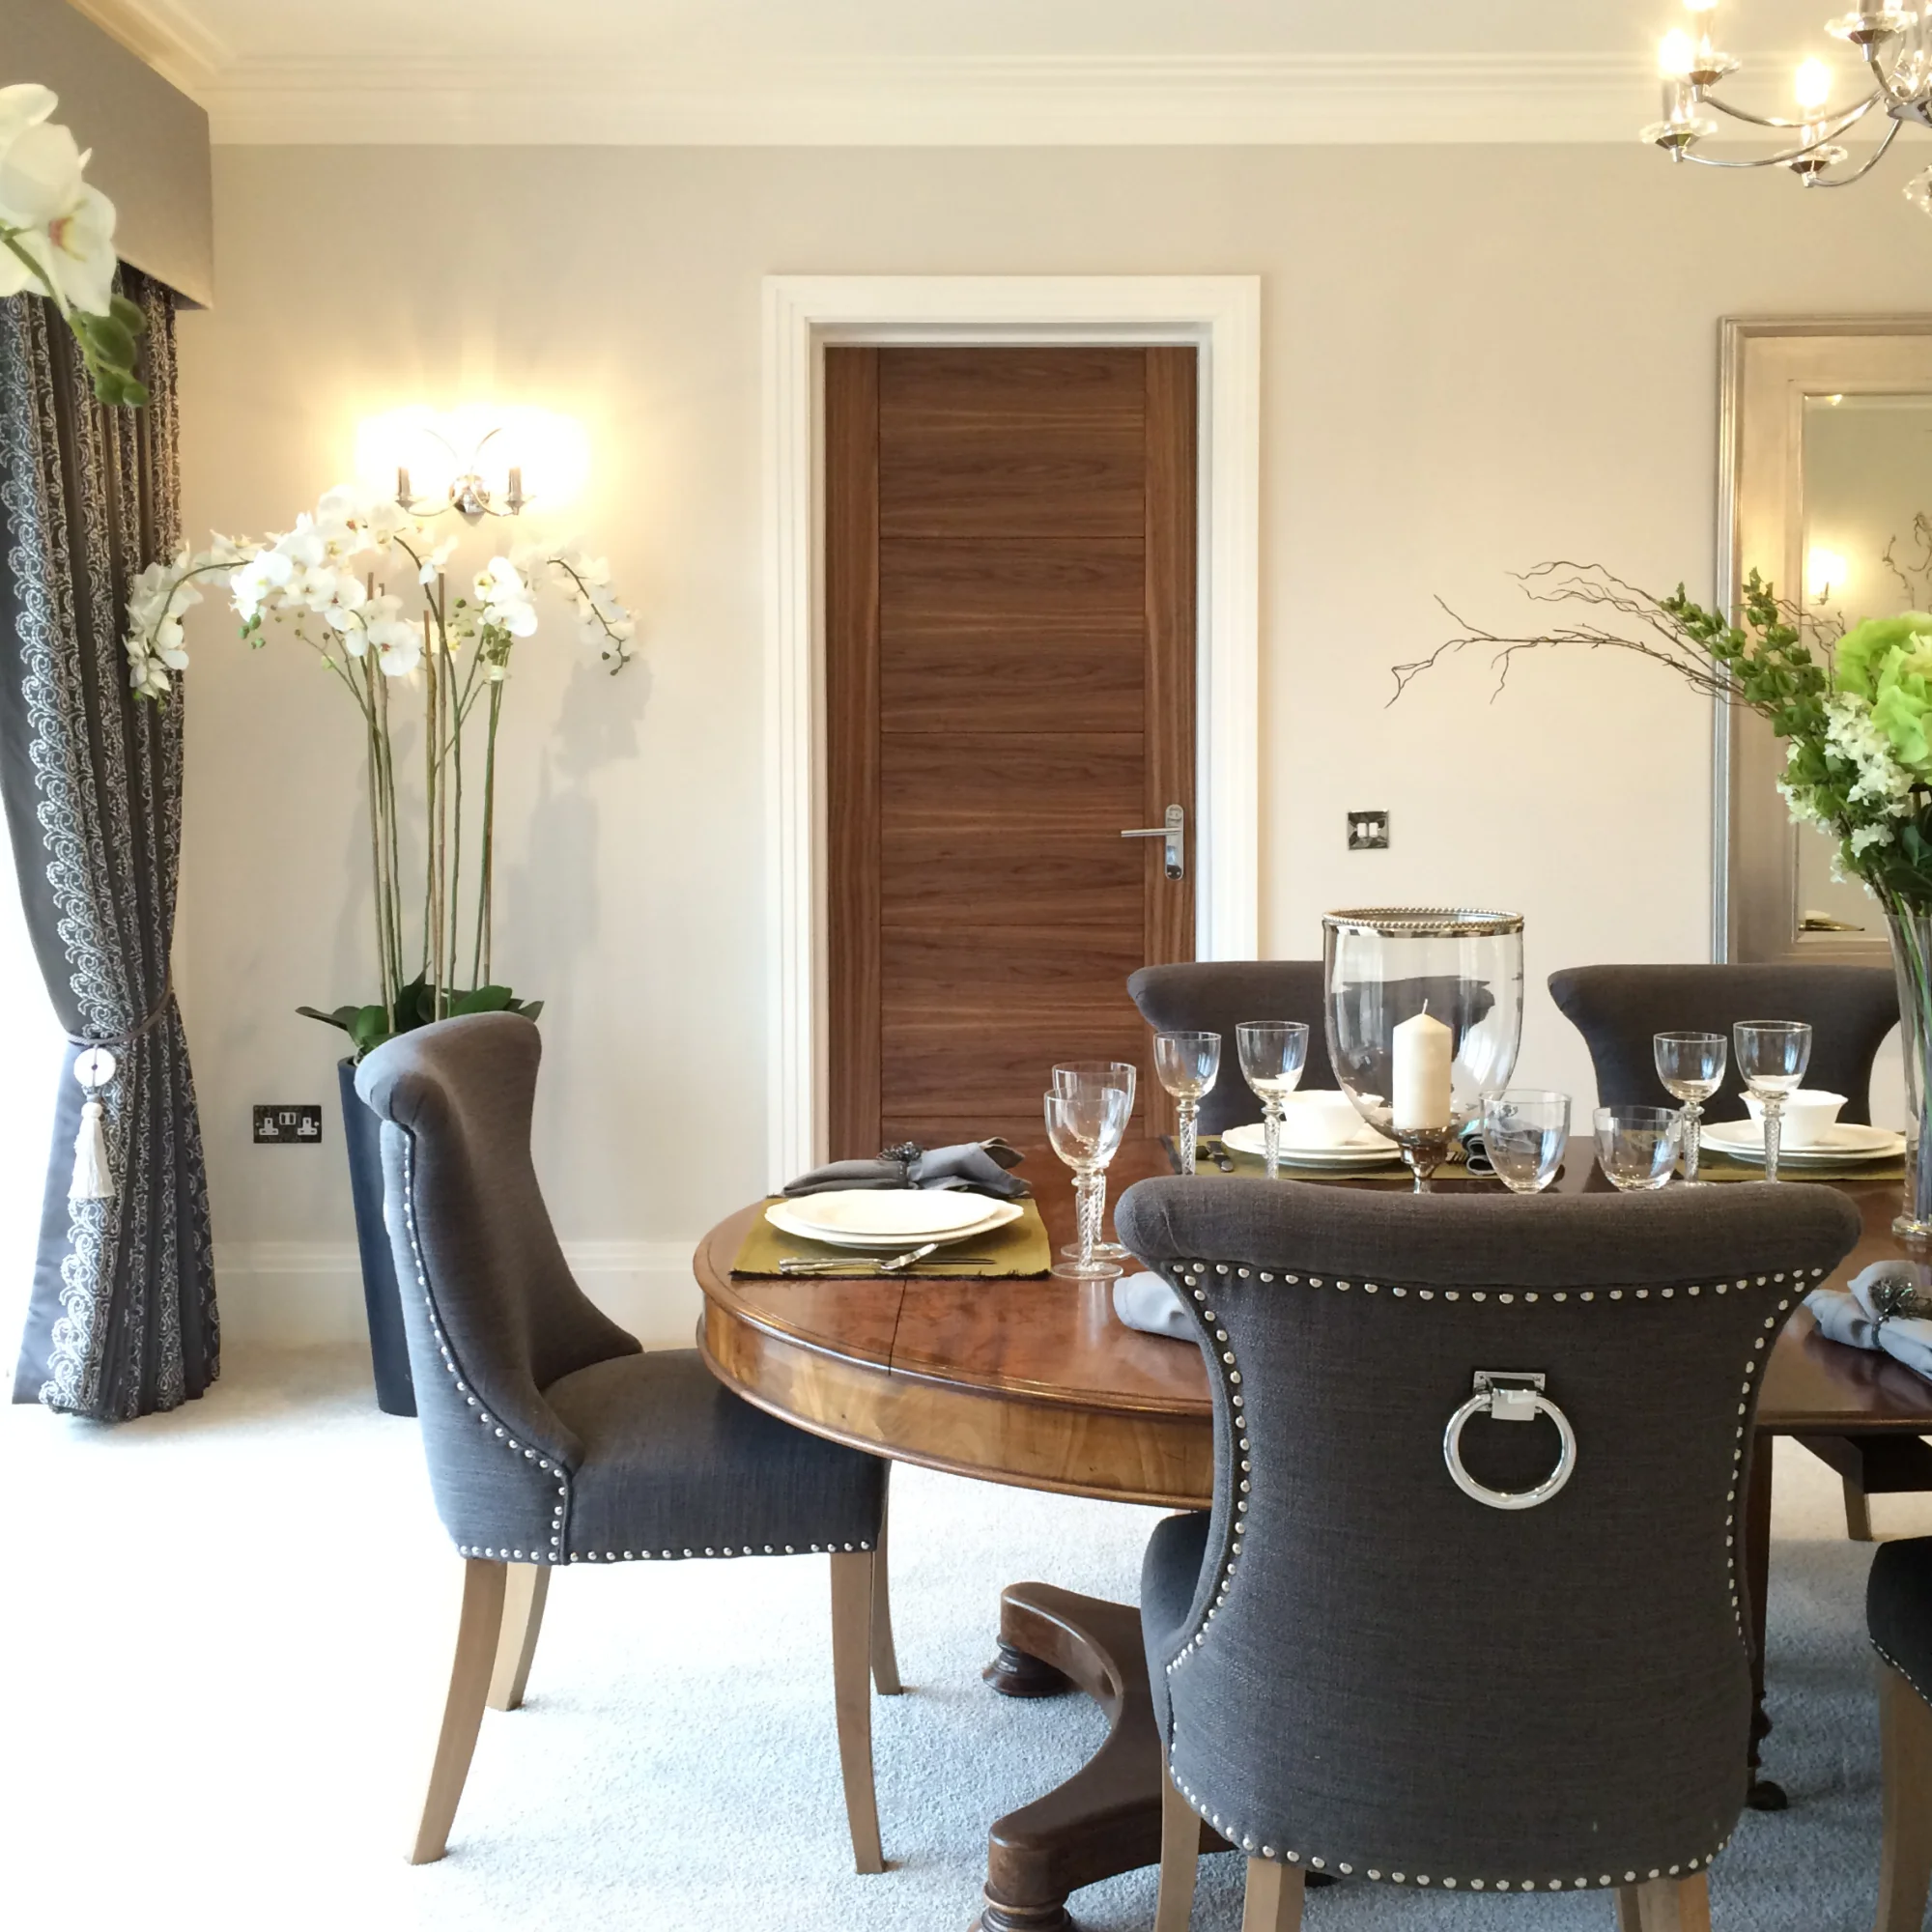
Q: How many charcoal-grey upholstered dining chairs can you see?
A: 5